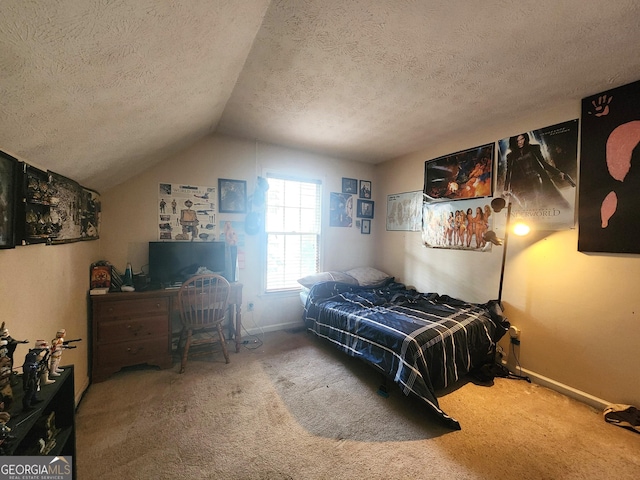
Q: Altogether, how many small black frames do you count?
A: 4